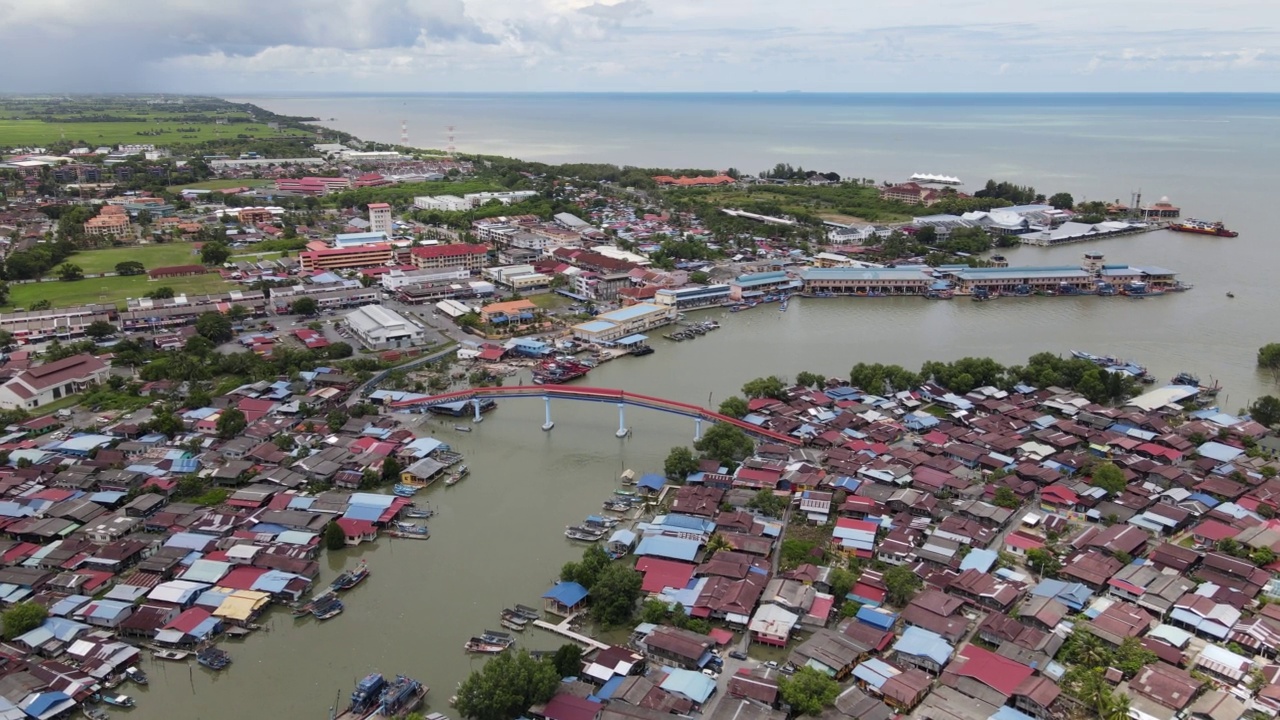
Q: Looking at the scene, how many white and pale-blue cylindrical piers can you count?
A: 4